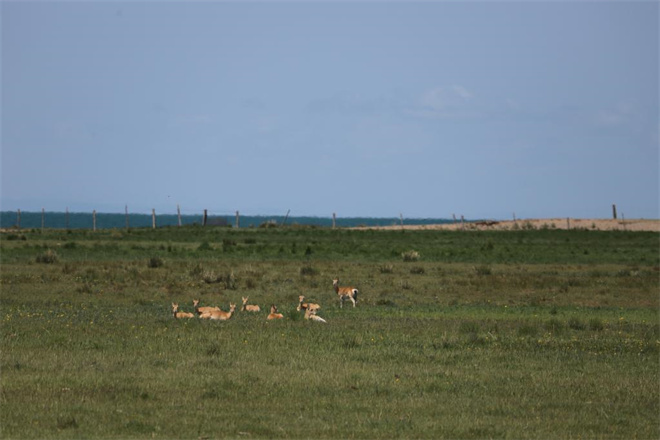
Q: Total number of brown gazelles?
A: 8